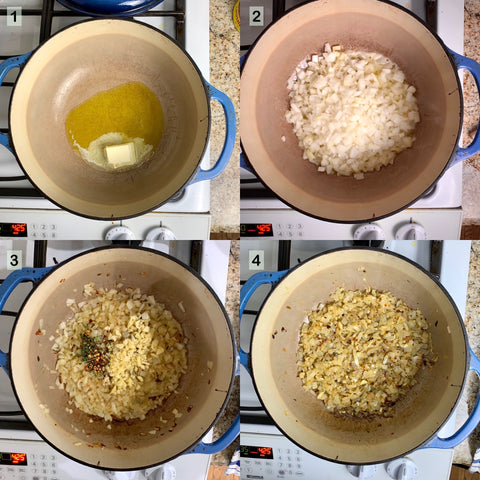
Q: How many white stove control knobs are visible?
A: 8